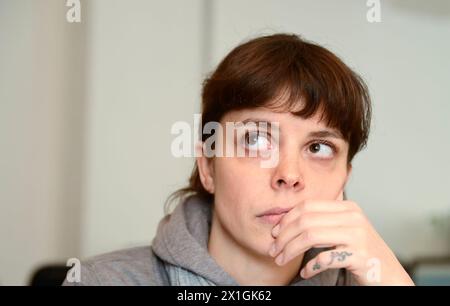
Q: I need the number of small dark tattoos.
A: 2